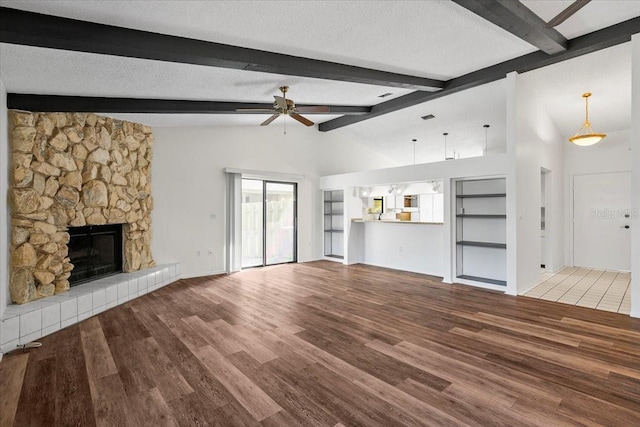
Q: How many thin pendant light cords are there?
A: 3